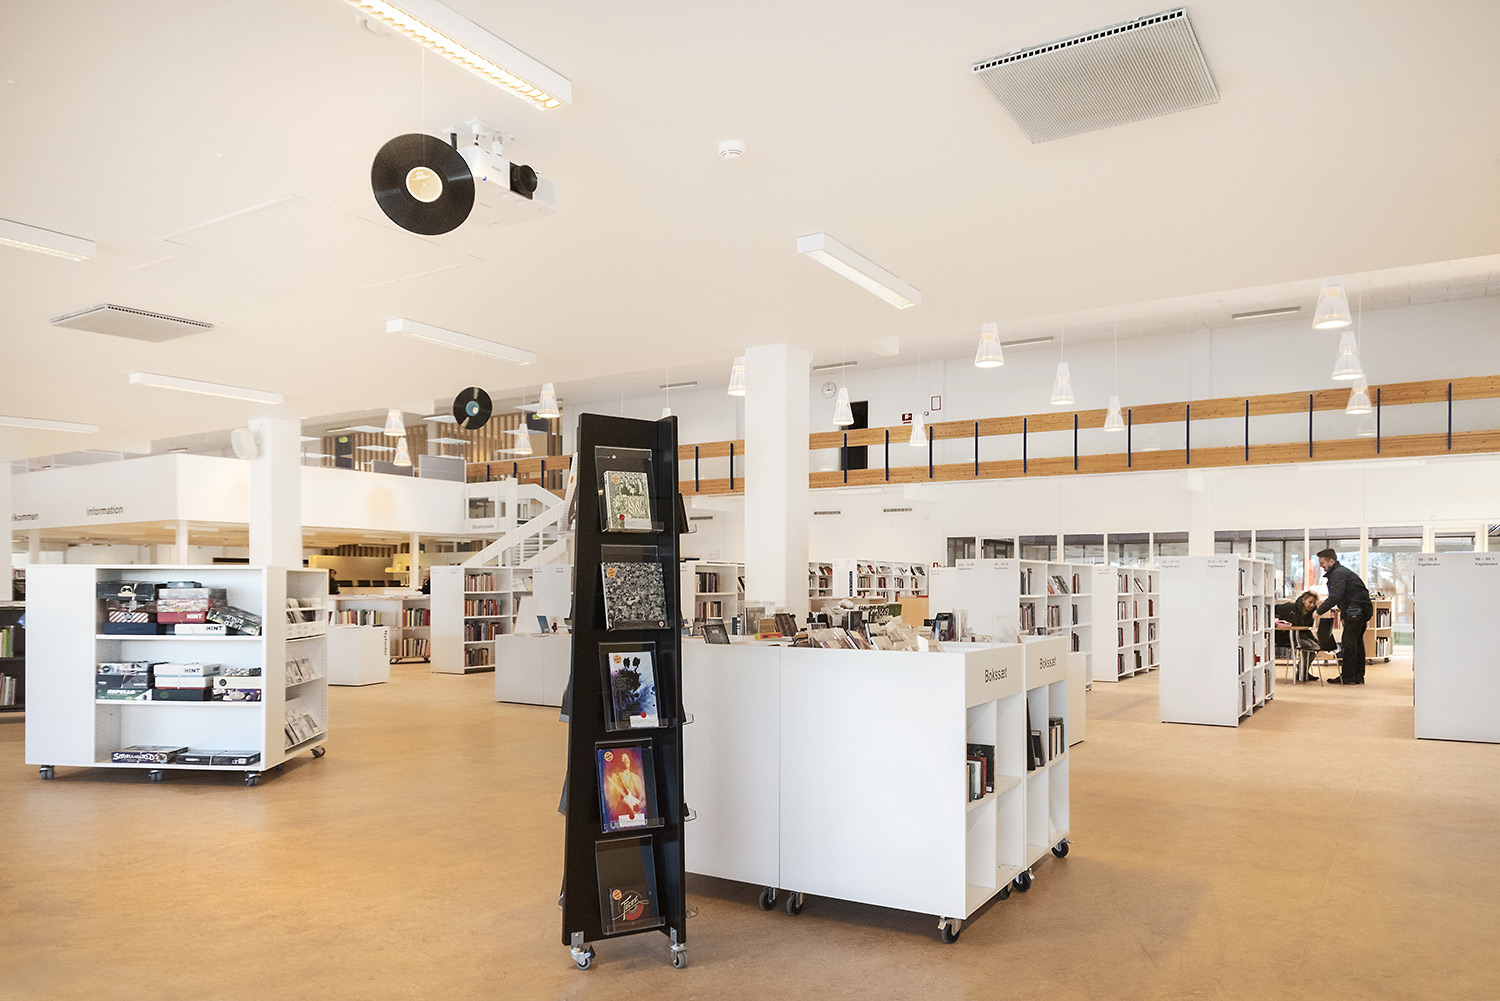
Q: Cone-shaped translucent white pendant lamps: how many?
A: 14